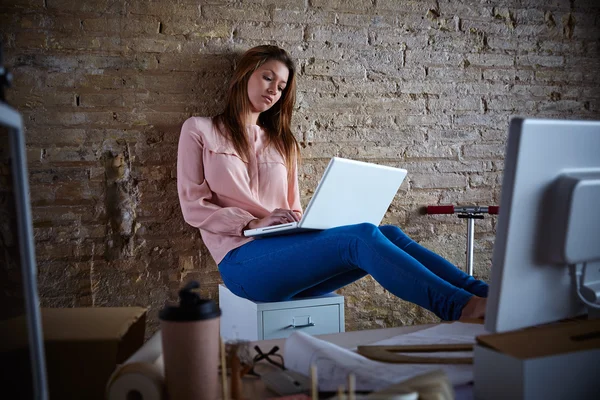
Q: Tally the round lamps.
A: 0